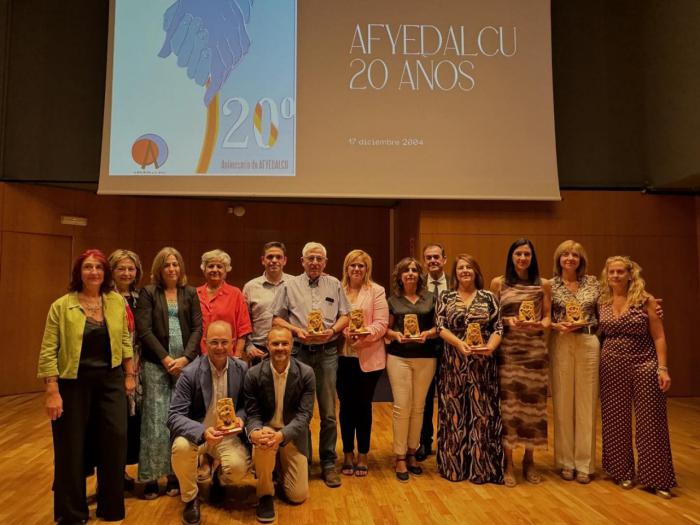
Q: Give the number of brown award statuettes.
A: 7